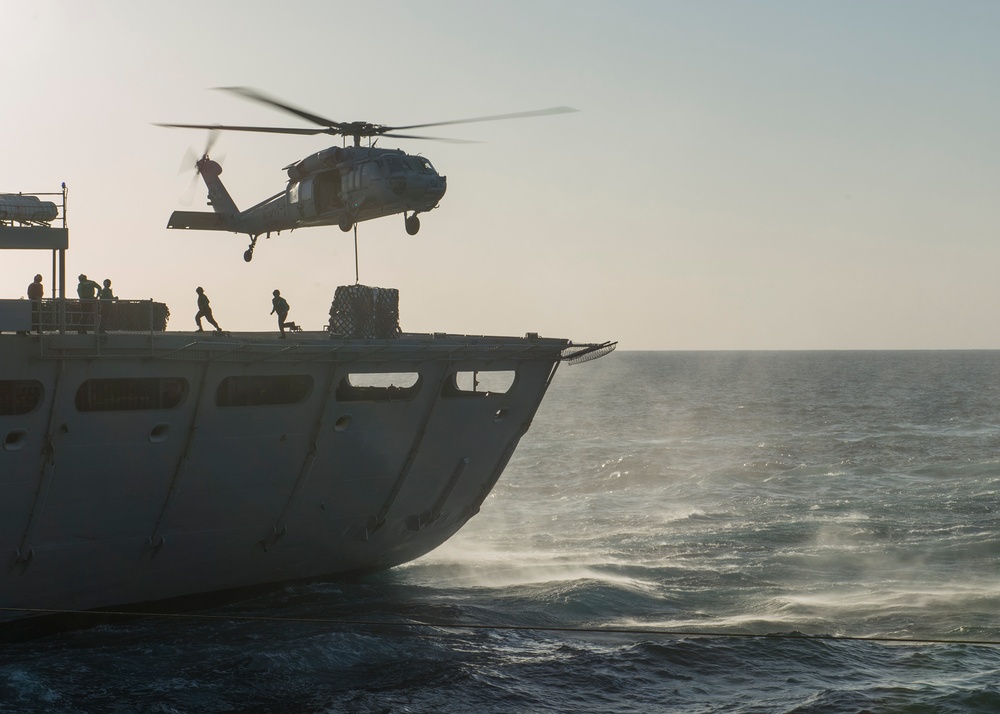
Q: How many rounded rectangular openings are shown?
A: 5